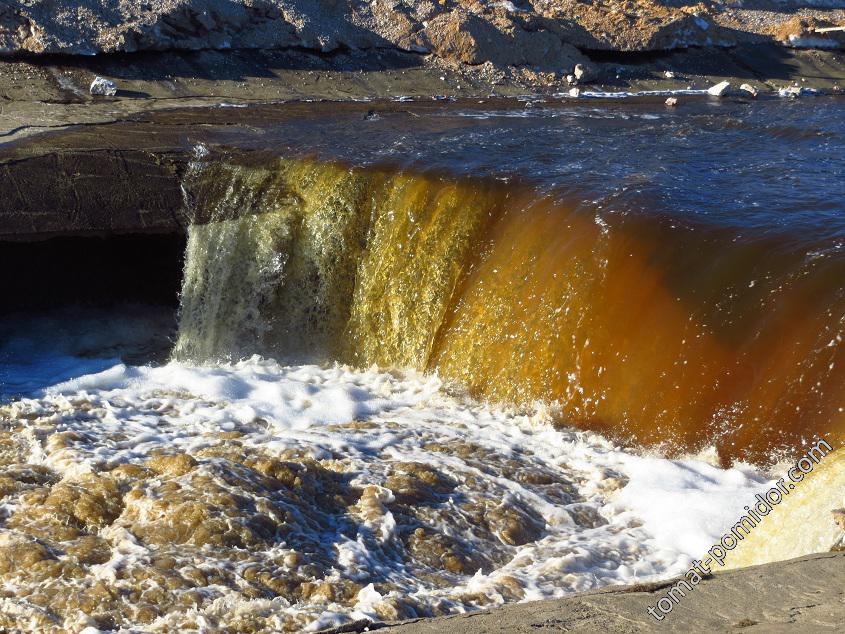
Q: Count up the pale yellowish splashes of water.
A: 1